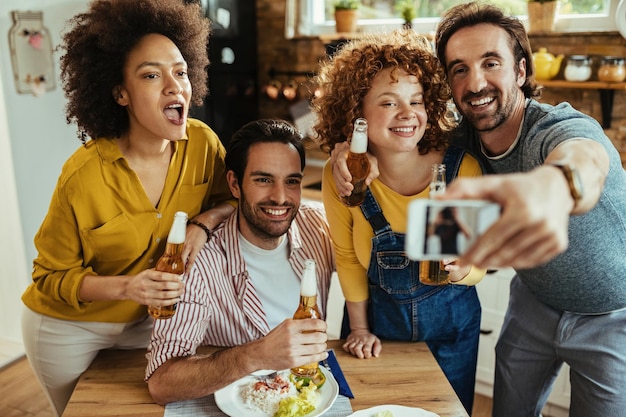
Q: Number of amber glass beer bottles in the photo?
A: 4